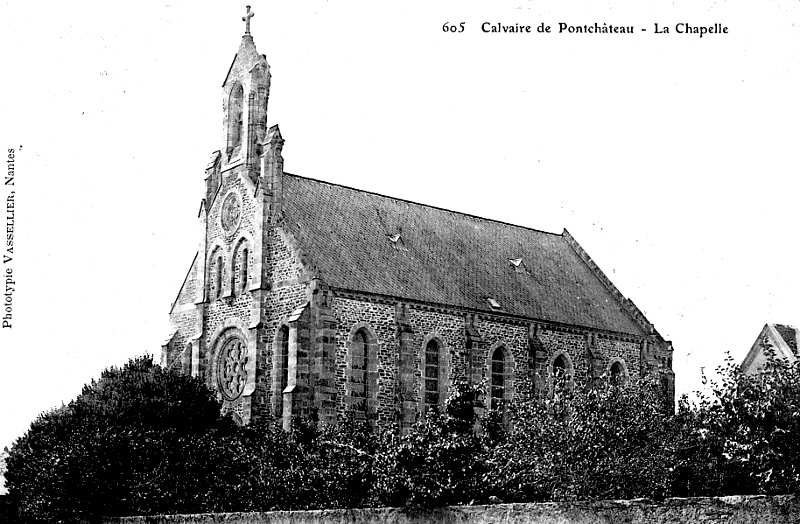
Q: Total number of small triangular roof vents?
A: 2